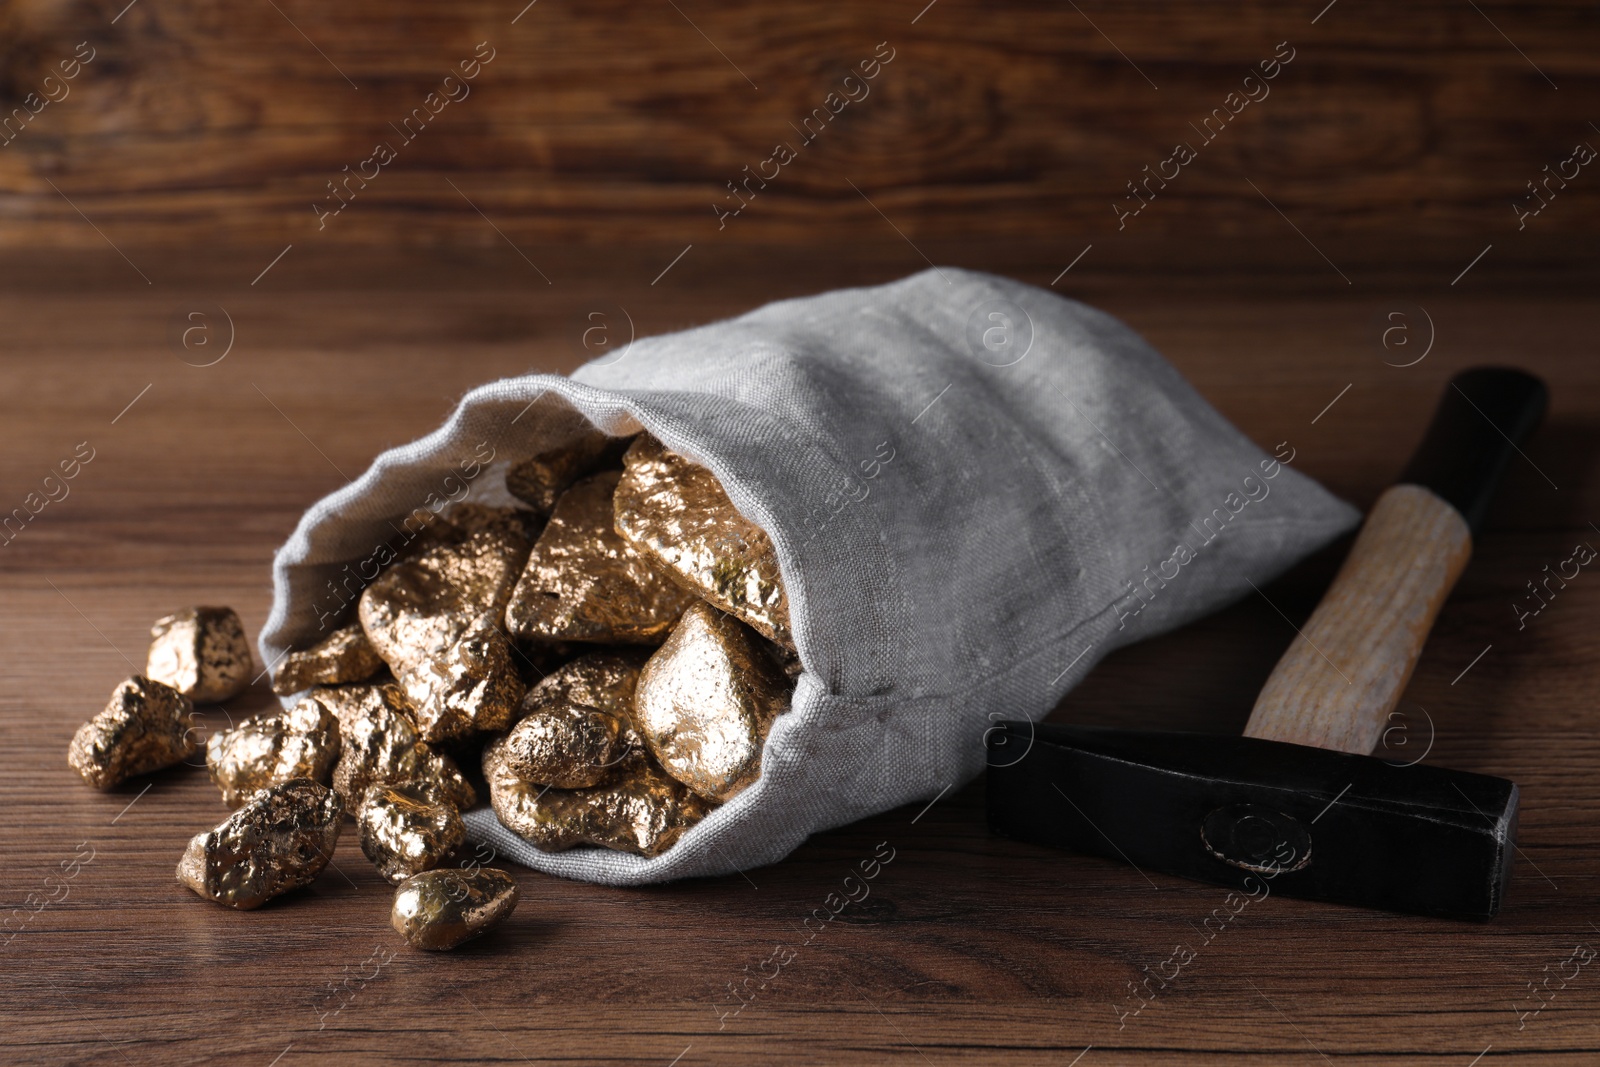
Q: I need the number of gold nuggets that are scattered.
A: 6